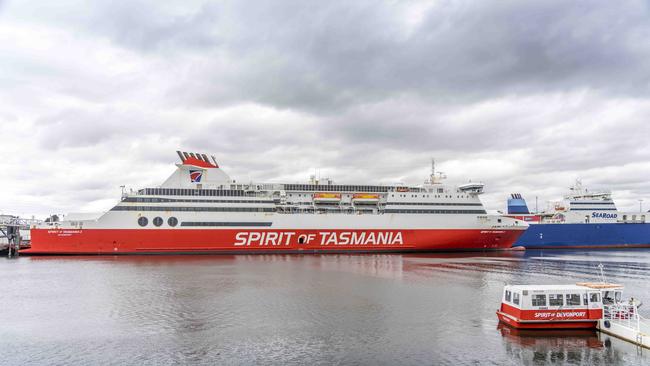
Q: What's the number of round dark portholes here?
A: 3